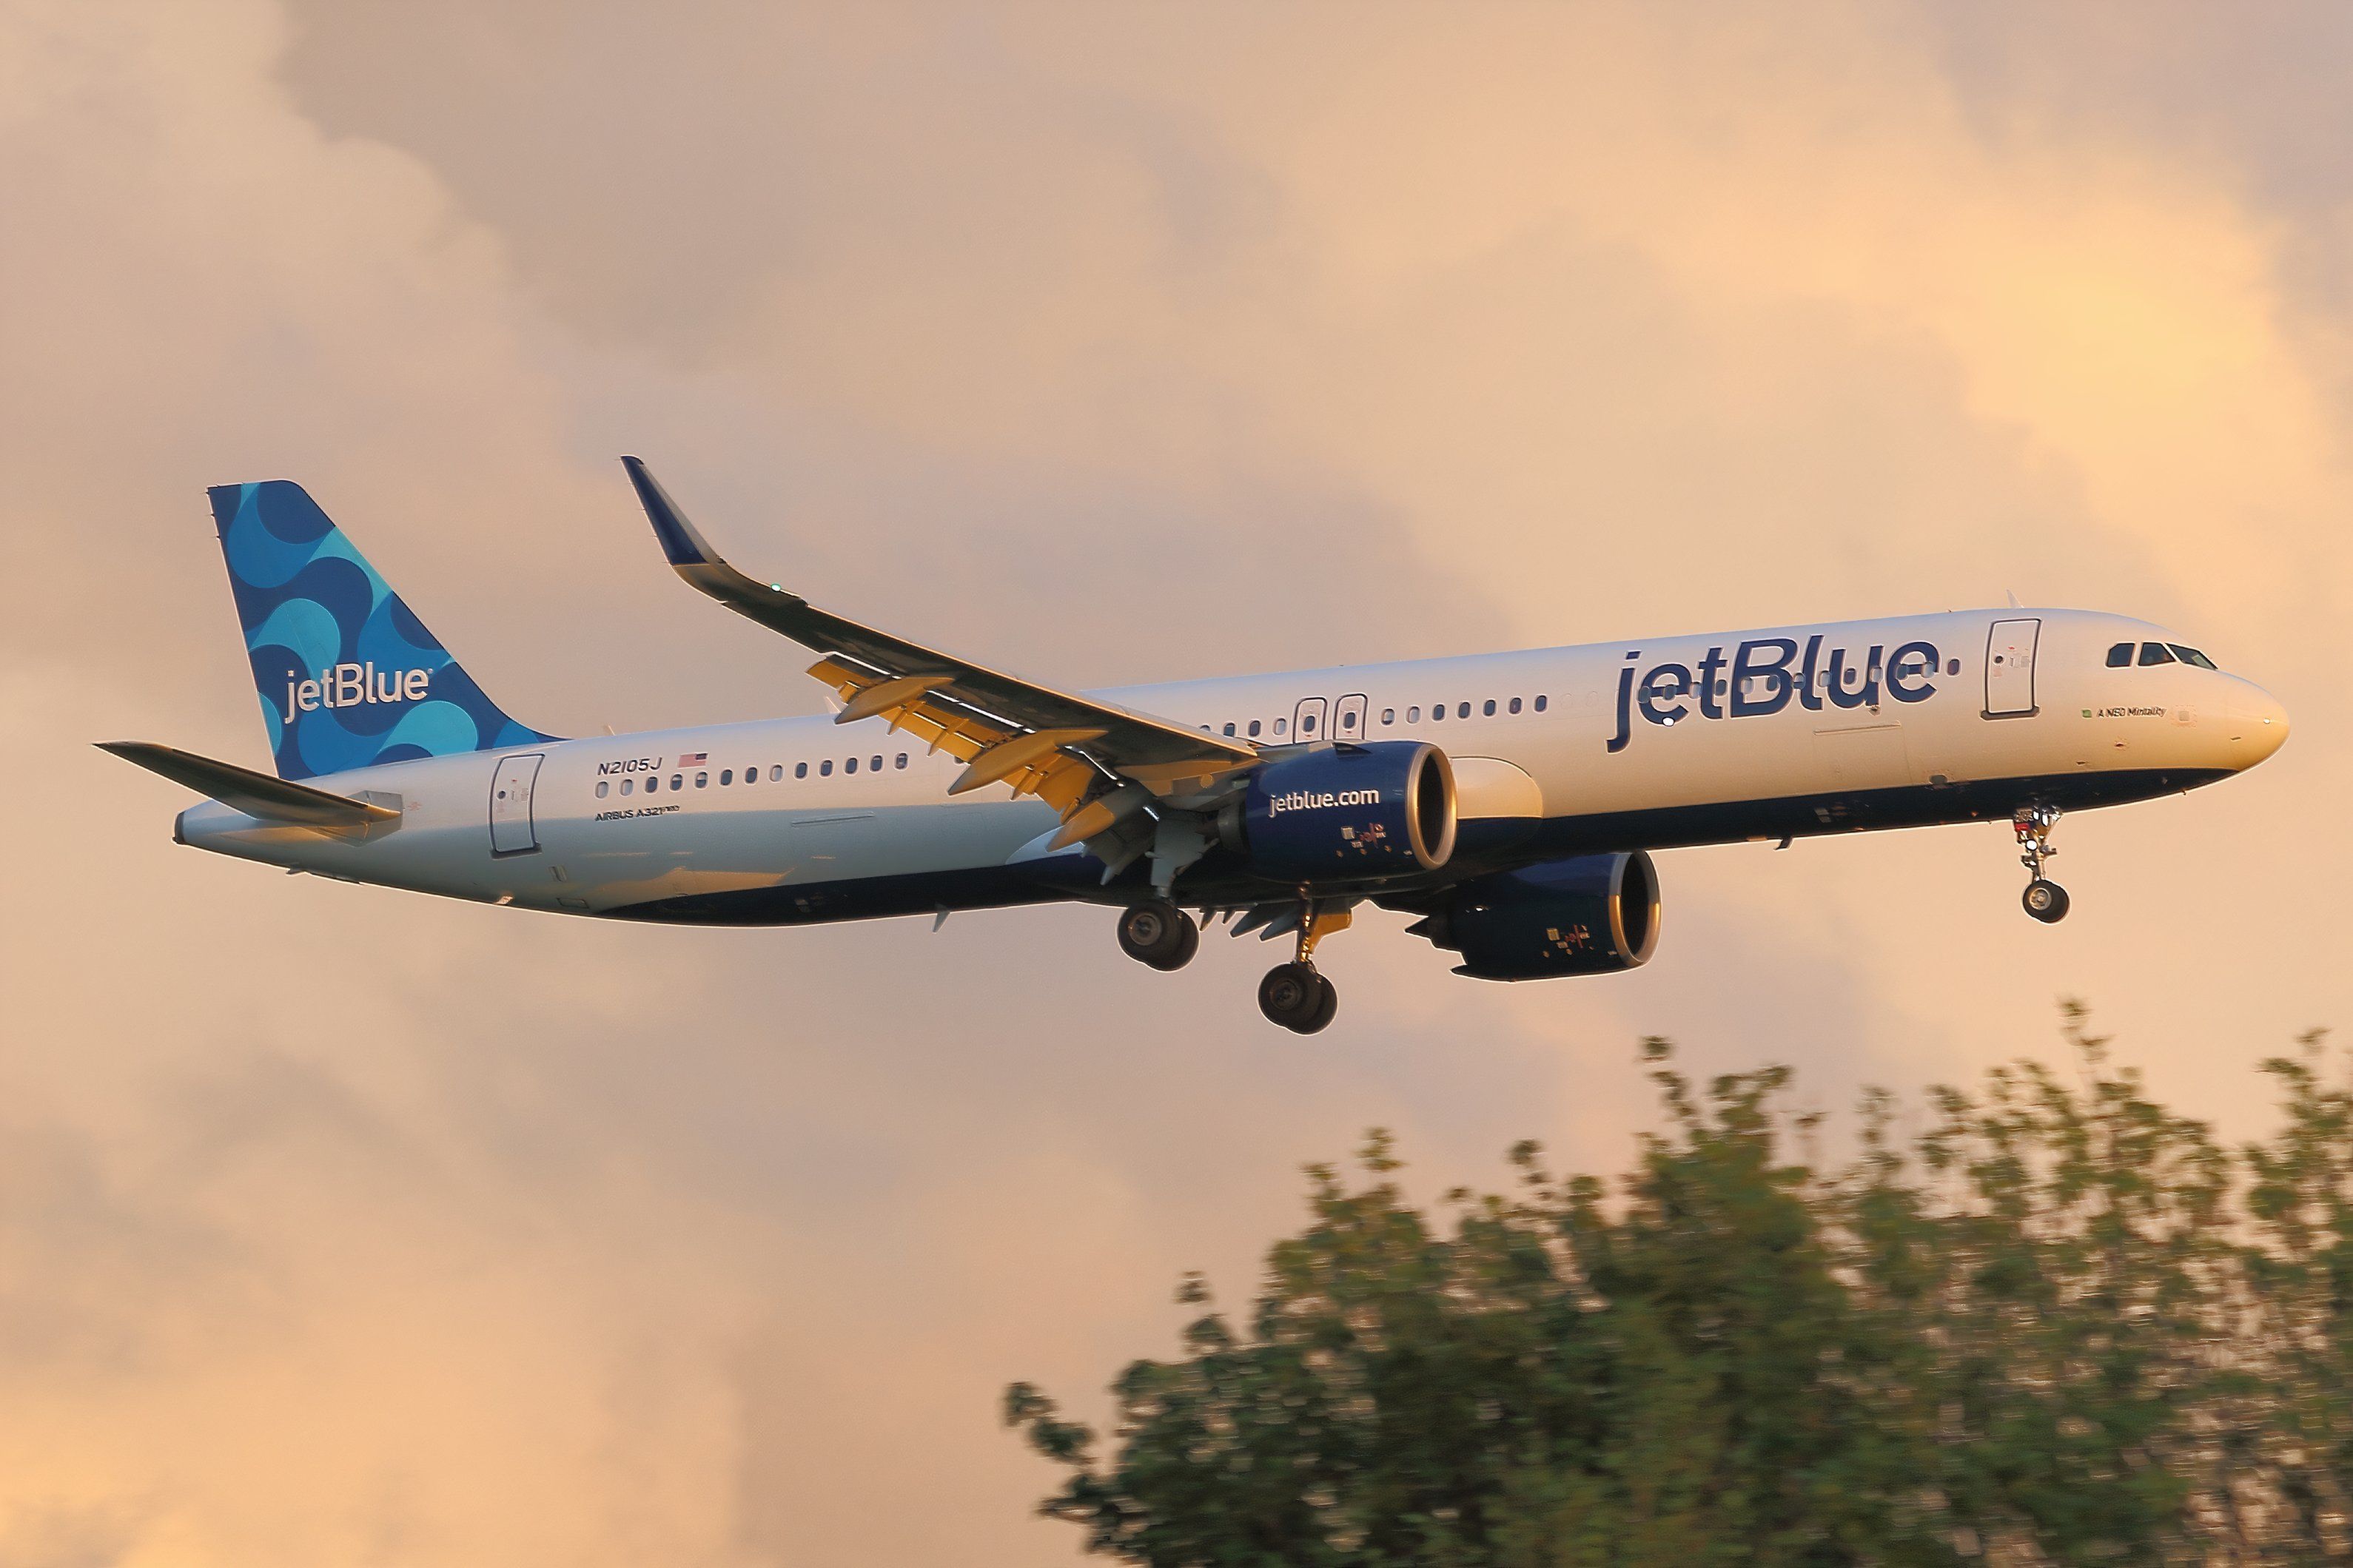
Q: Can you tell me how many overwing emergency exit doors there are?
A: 2